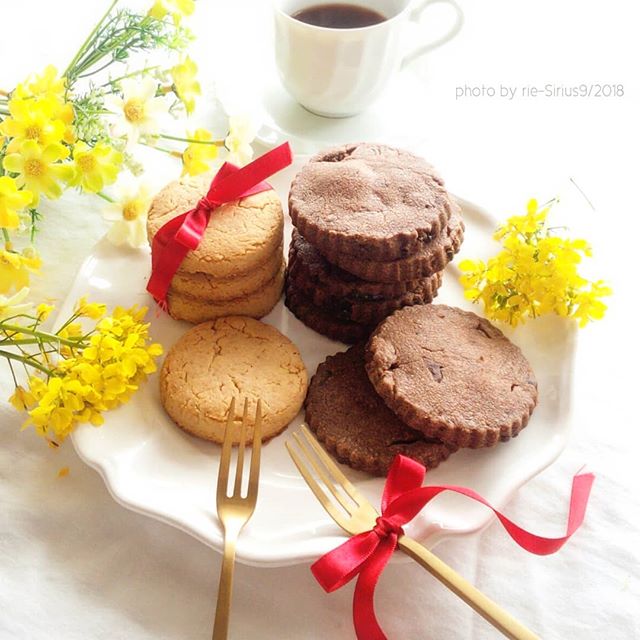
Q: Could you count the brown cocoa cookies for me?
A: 7